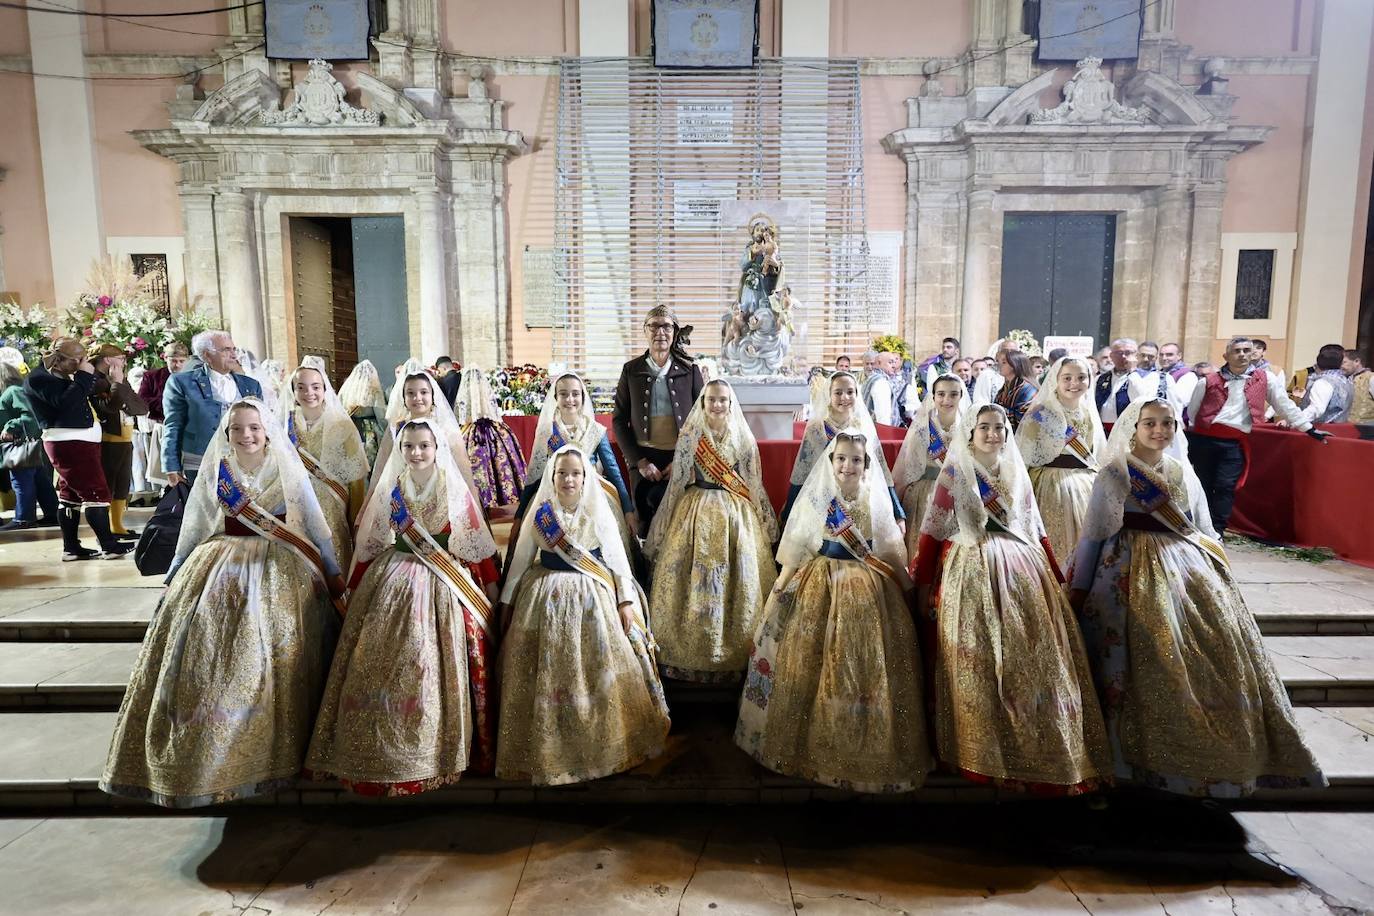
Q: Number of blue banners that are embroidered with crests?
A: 3